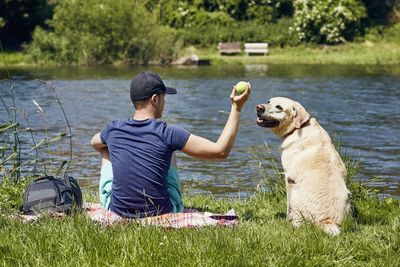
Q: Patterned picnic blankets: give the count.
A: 1